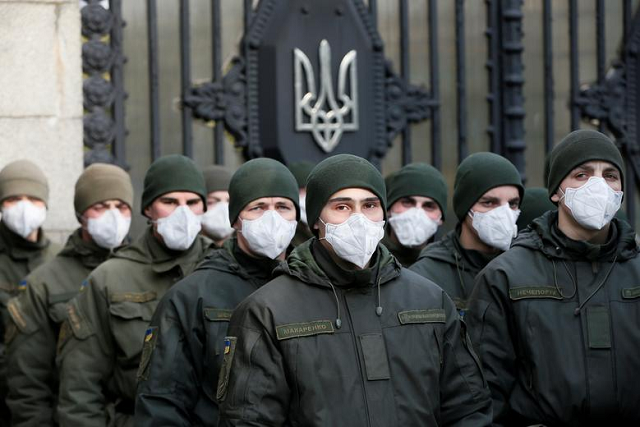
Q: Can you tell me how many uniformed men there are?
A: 11